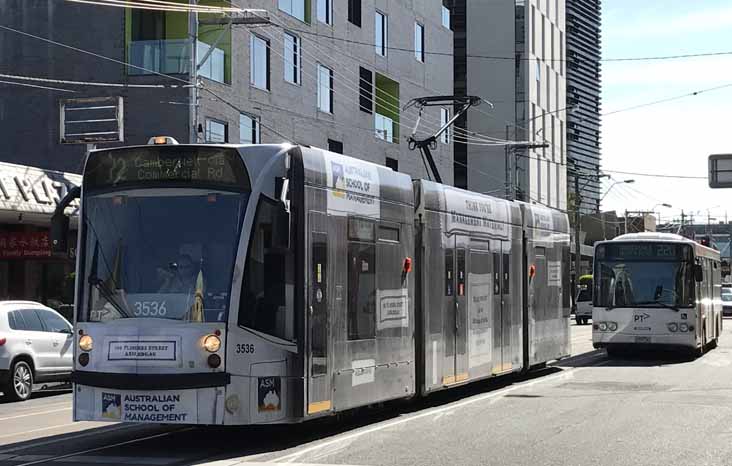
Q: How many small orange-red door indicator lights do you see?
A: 2